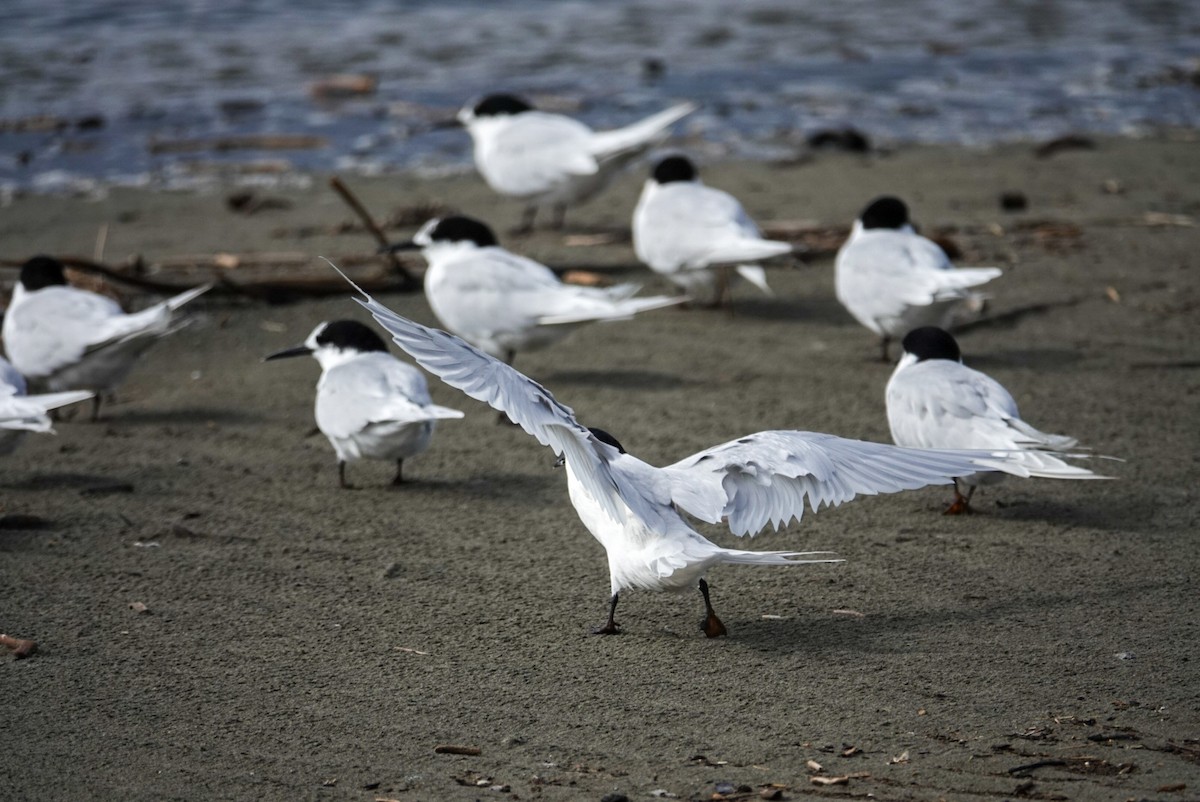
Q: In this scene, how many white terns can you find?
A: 9